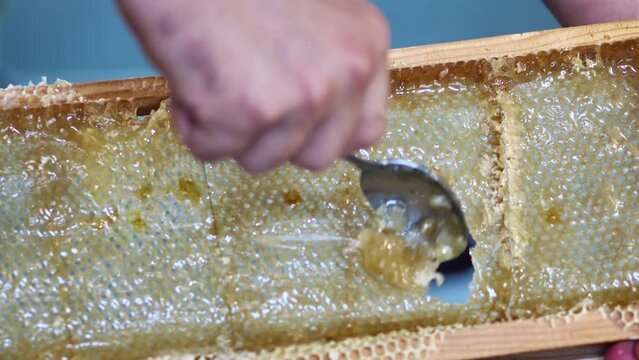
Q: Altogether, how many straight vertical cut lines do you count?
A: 2